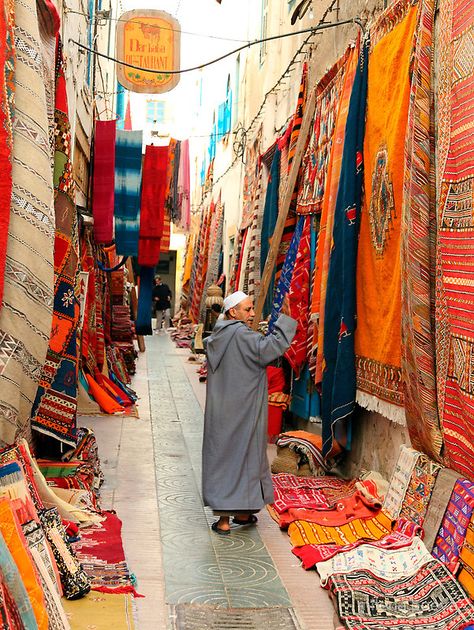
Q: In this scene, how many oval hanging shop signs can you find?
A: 1